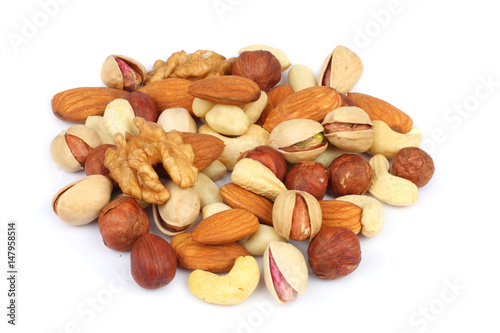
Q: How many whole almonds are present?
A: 11